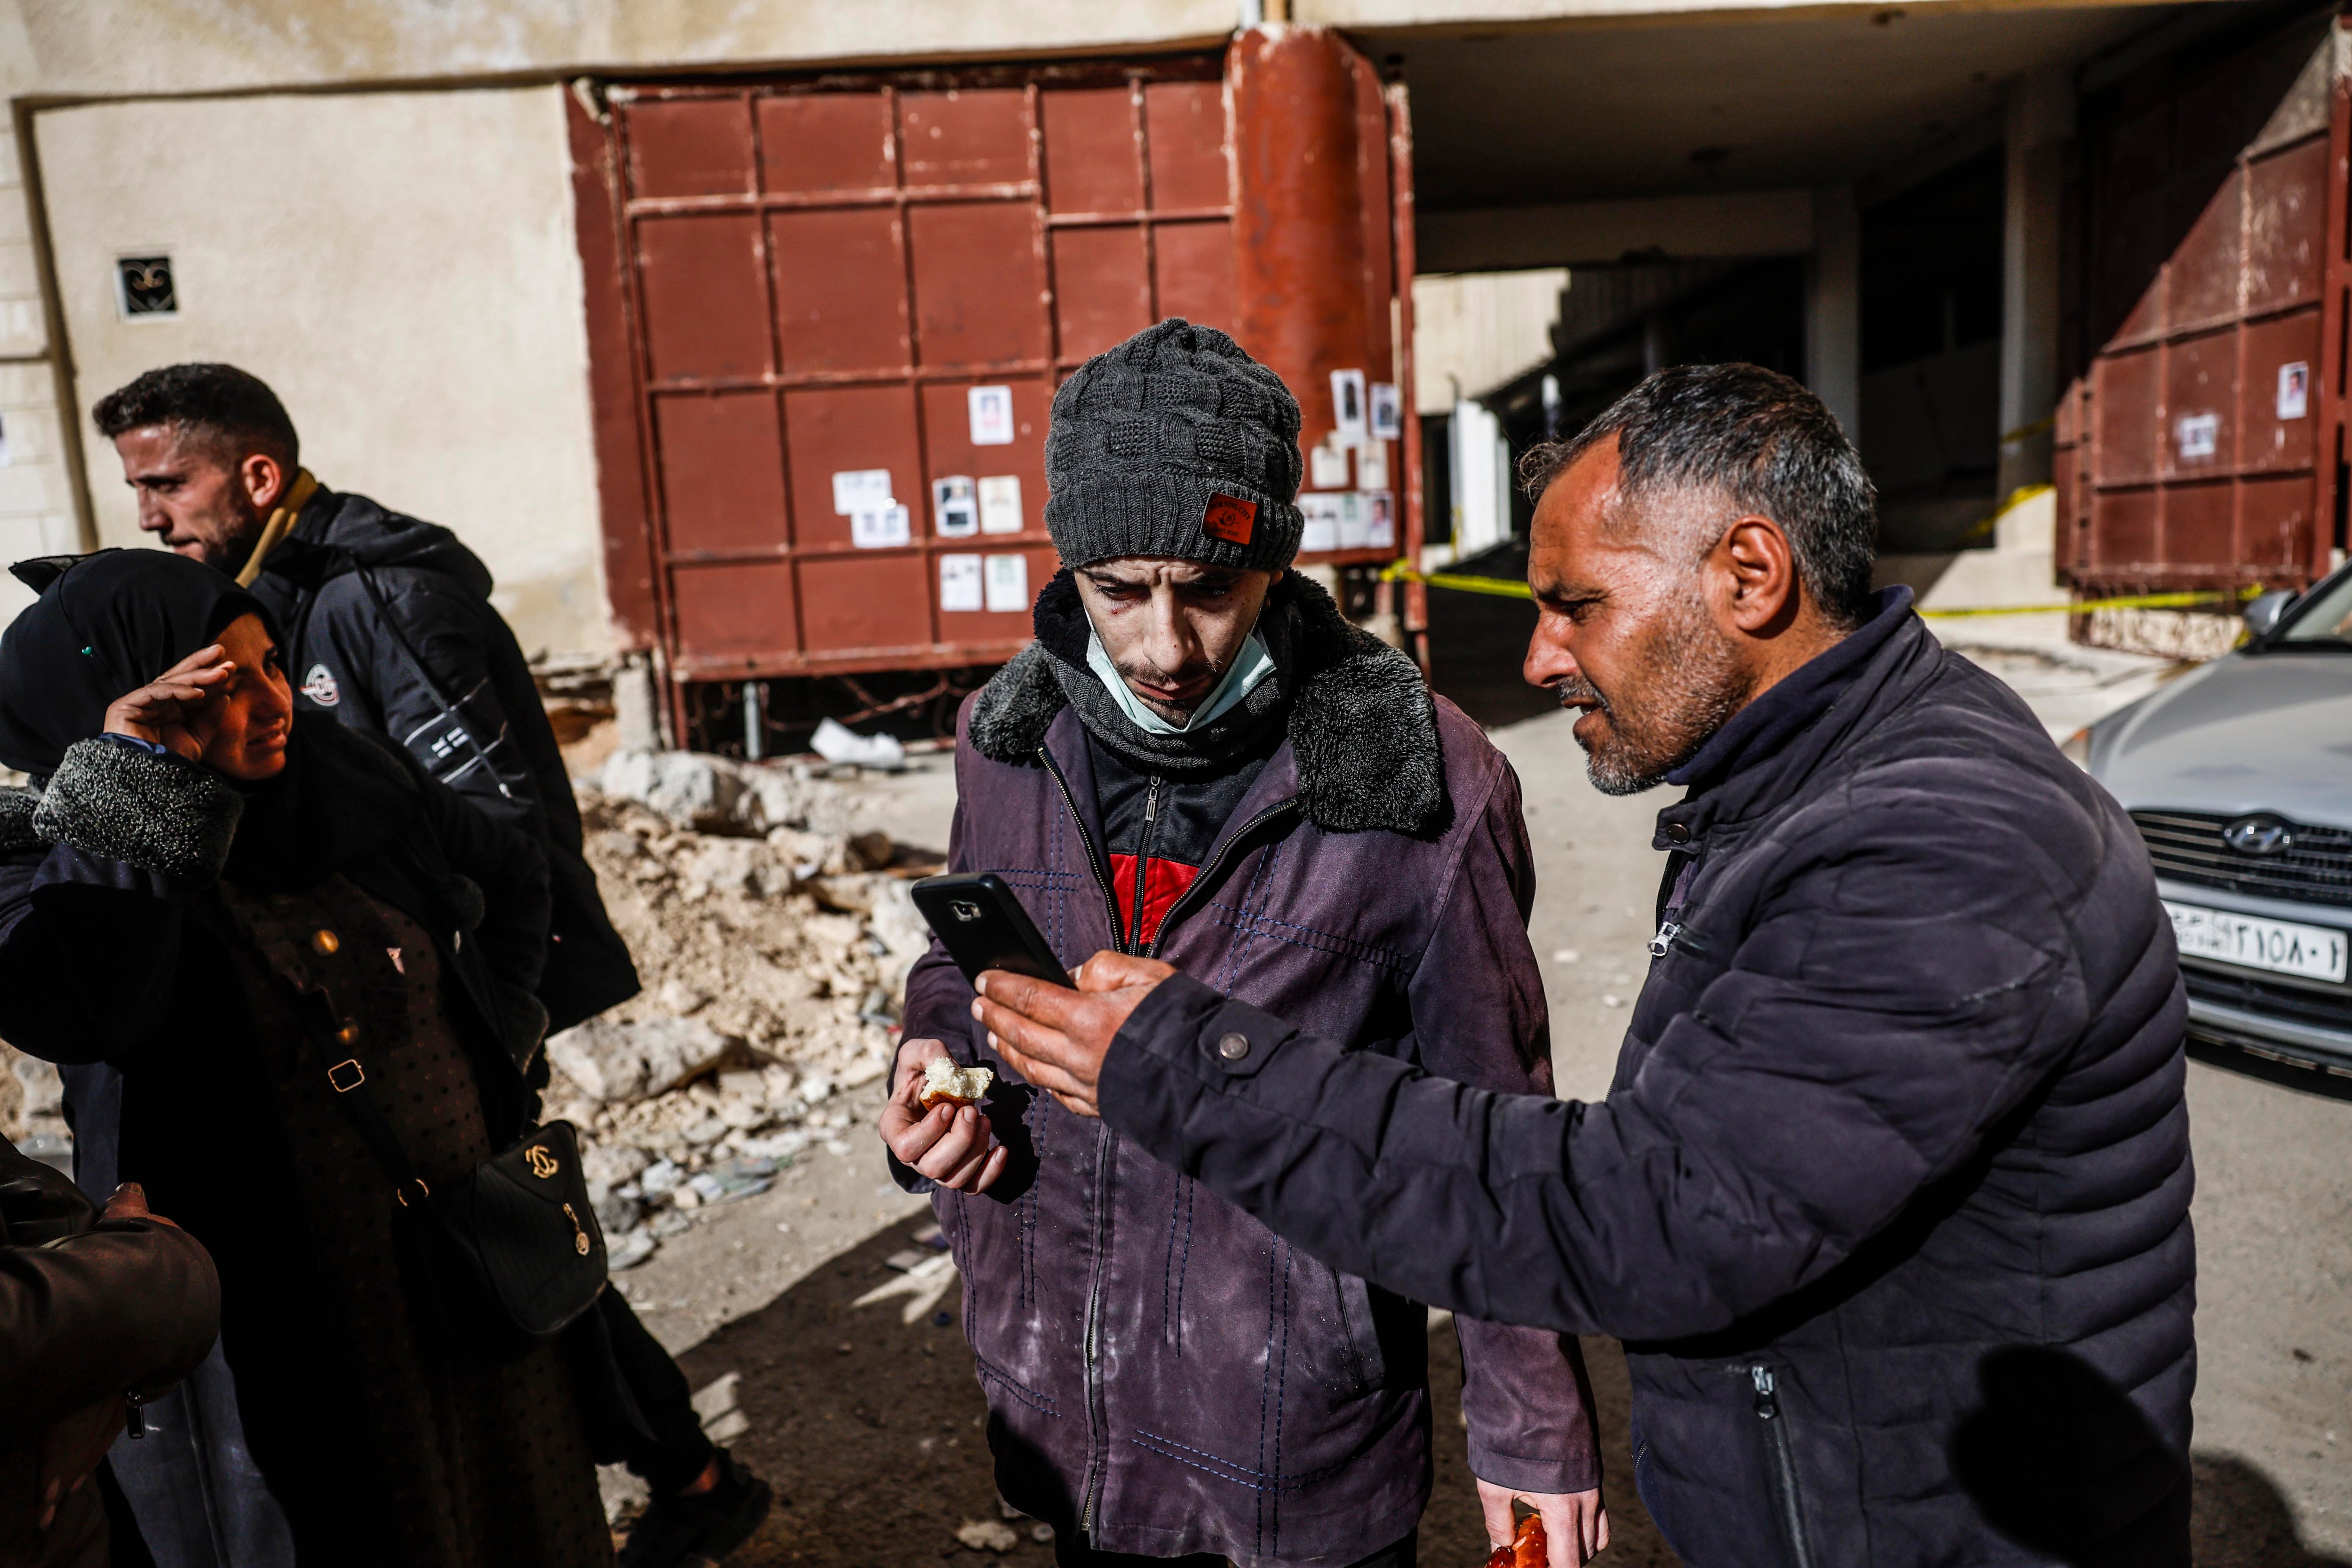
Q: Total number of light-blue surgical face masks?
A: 1